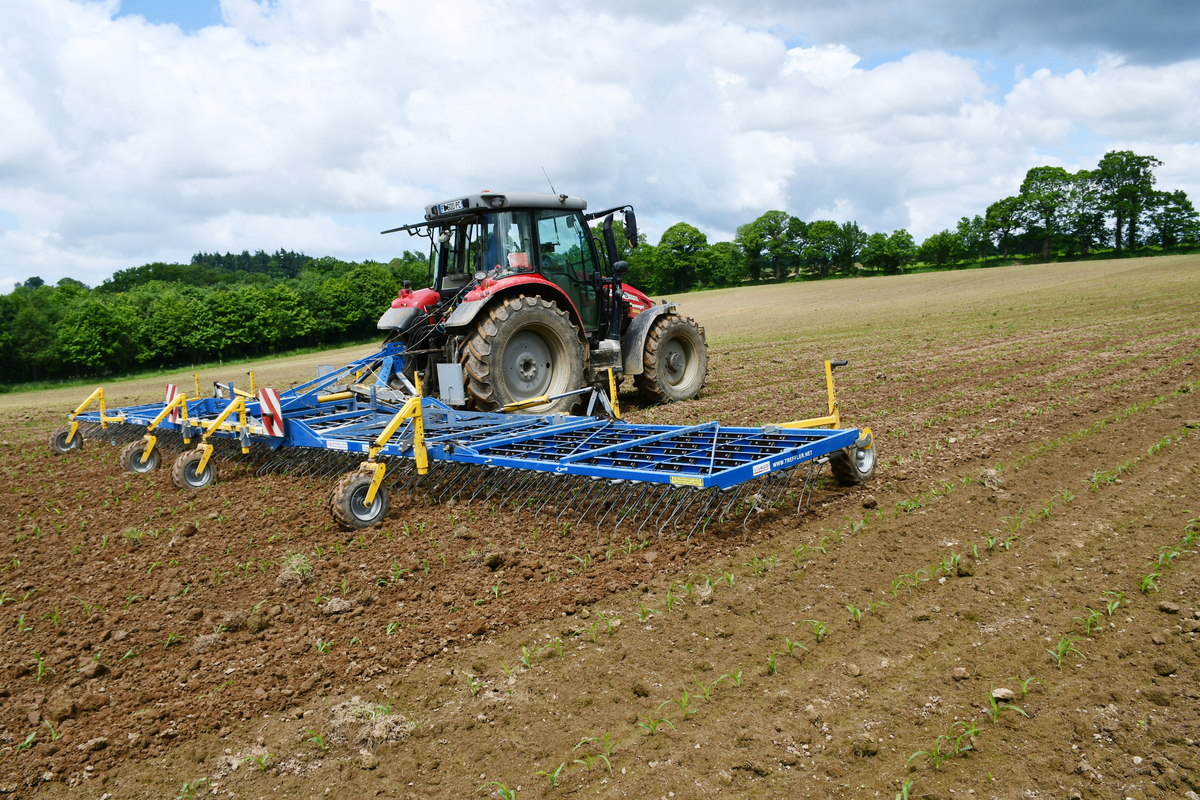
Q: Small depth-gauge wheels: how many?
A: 5